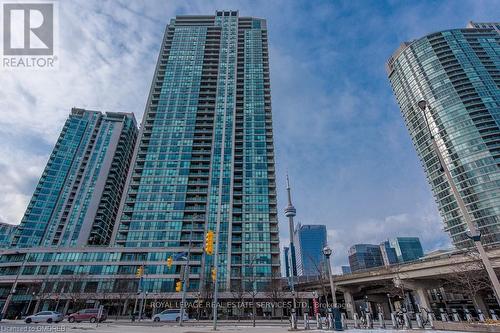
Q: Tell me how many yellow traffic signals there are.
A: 5